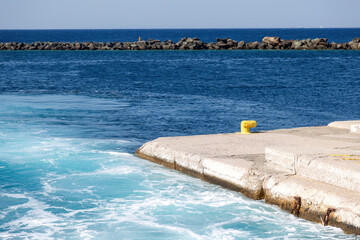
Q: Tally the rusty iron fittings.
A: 2